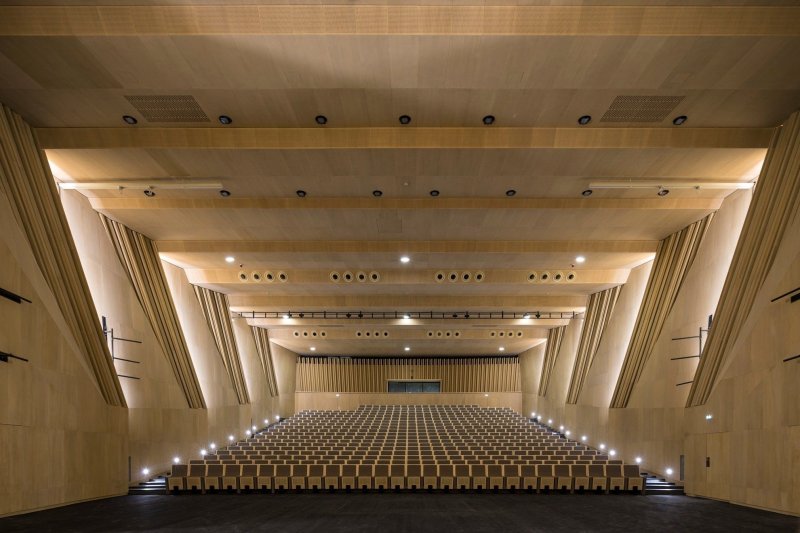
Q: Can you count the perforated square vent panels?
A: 2